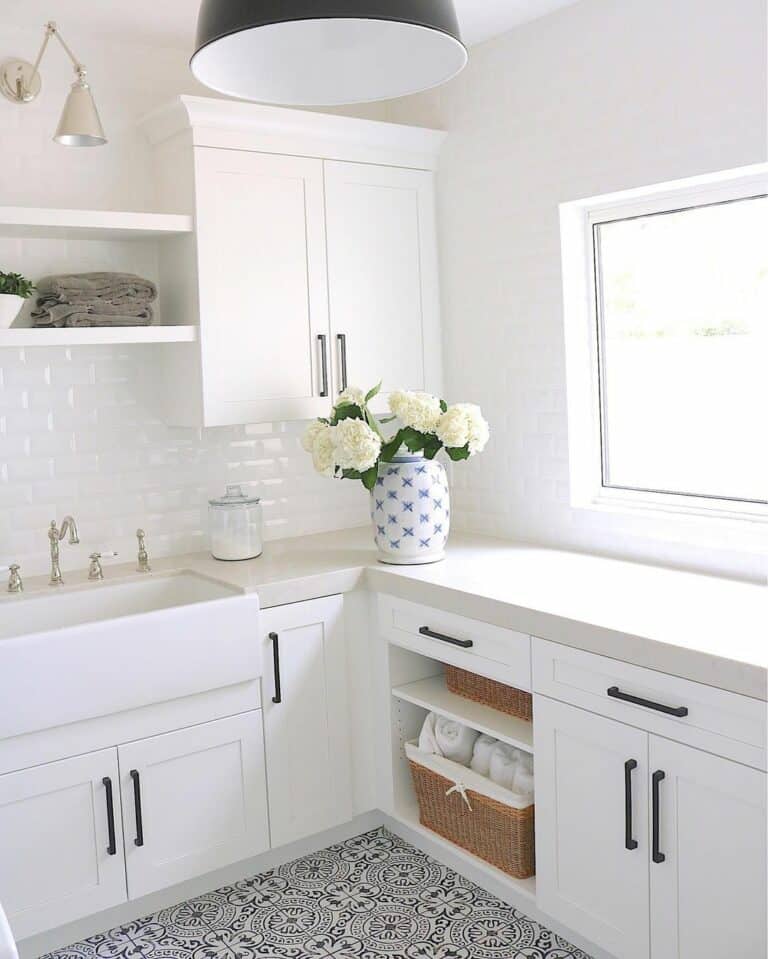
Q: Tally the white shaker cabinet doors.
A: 7